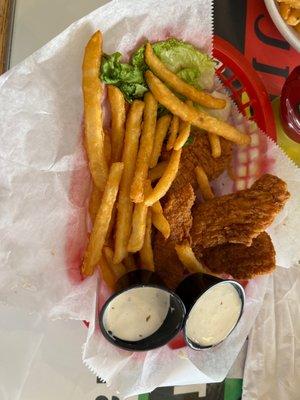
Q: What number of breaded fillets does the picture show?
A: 4